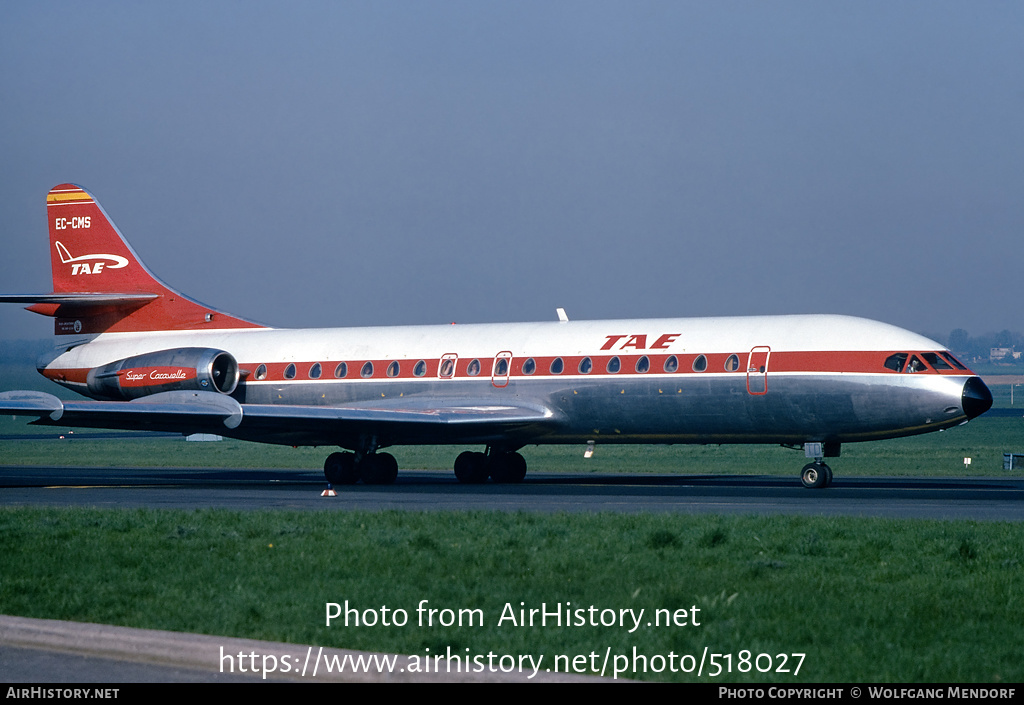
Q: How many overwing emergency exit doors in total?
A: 2